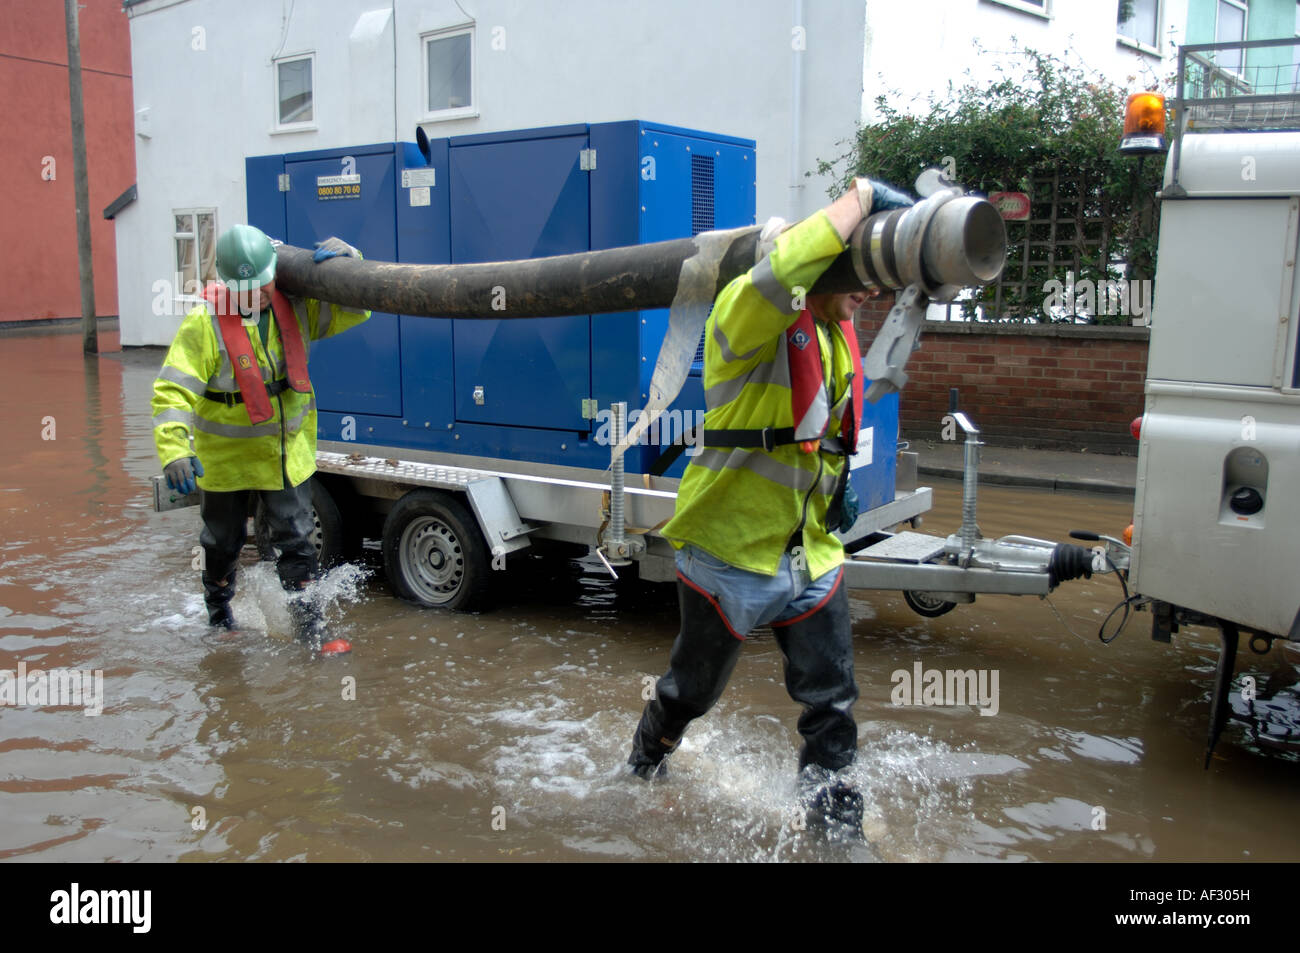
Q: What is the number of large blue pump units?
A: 1